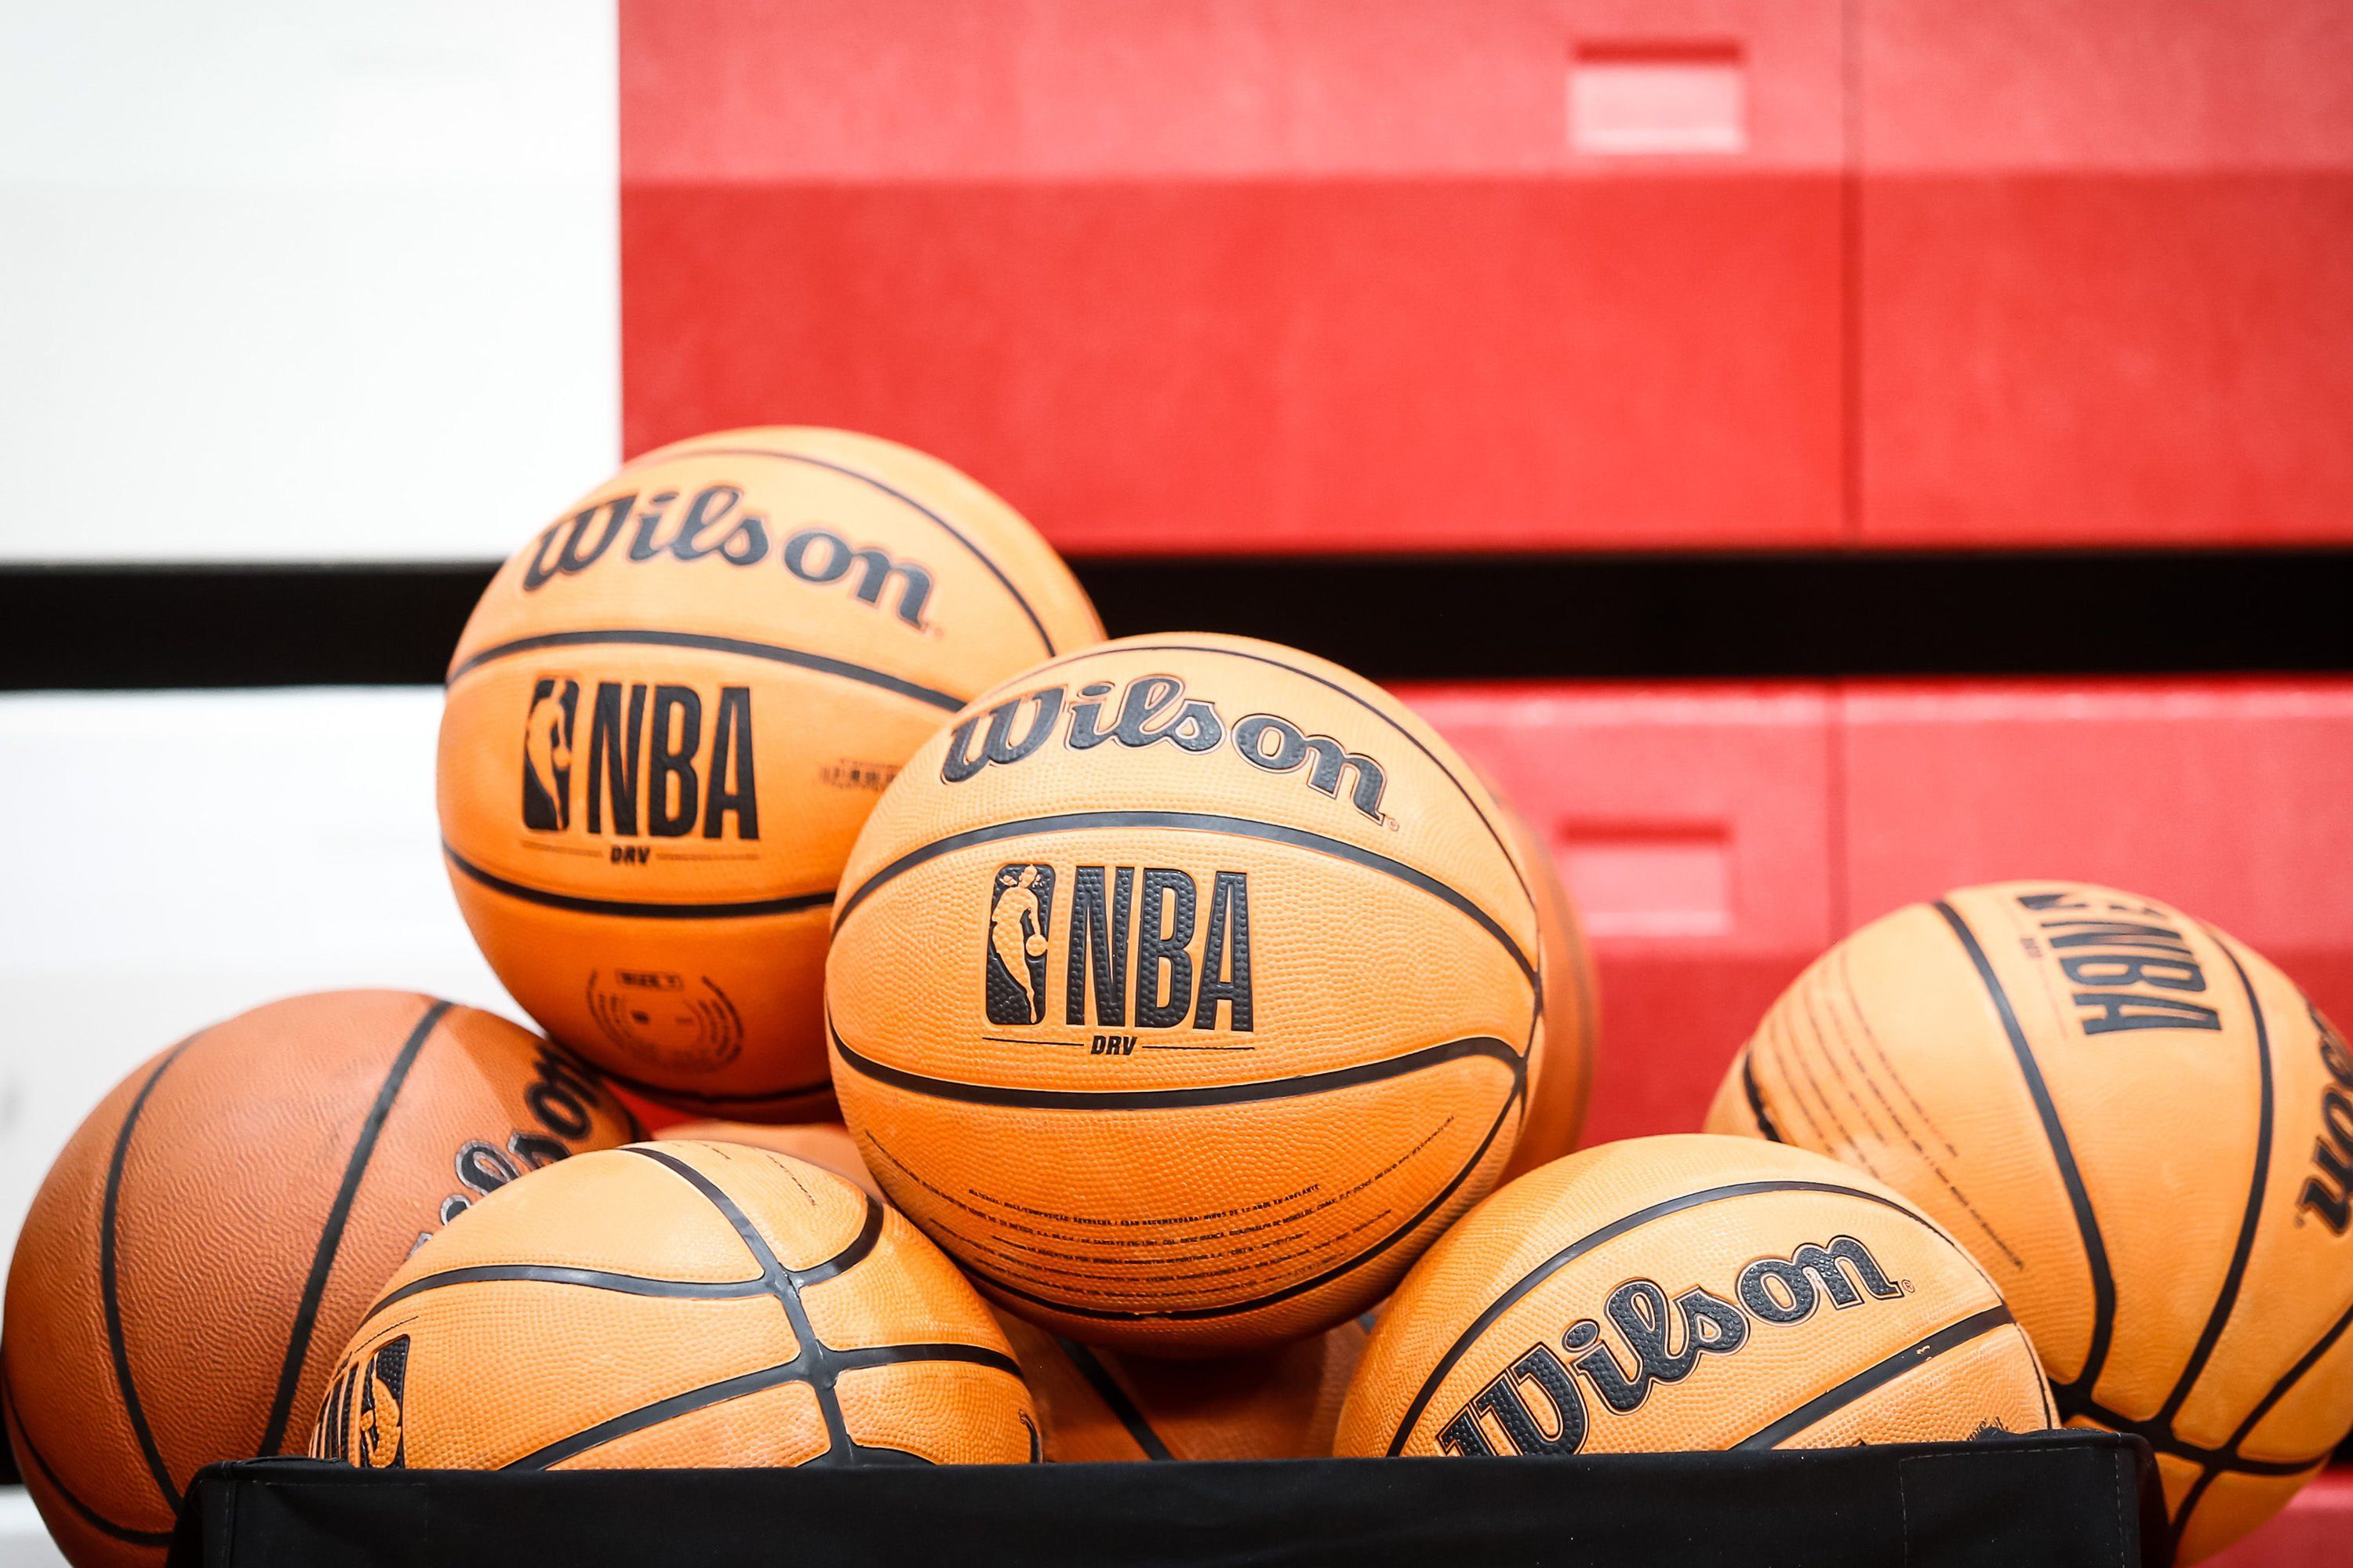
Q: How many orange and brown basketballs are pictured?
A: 9